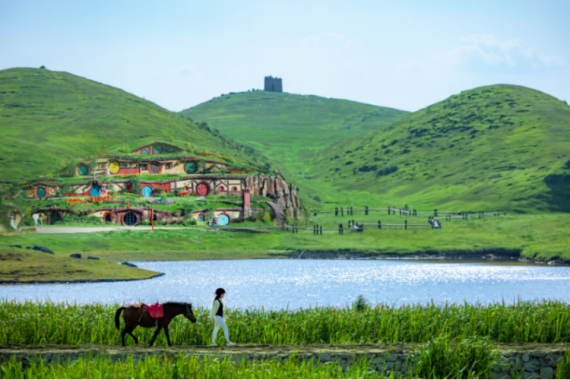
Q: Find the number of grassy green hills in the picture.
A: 3